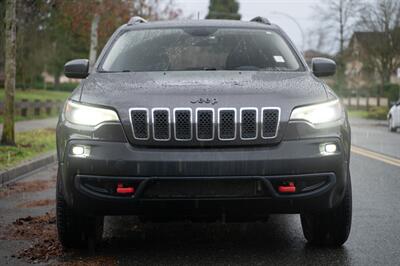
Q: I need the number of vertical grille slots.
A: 7